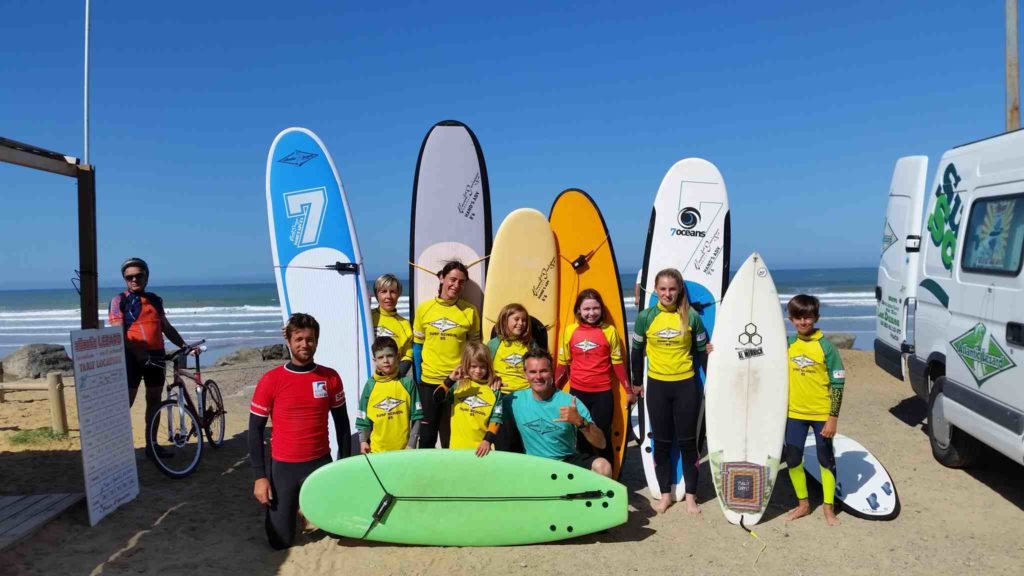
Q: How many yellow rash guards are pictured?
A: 7